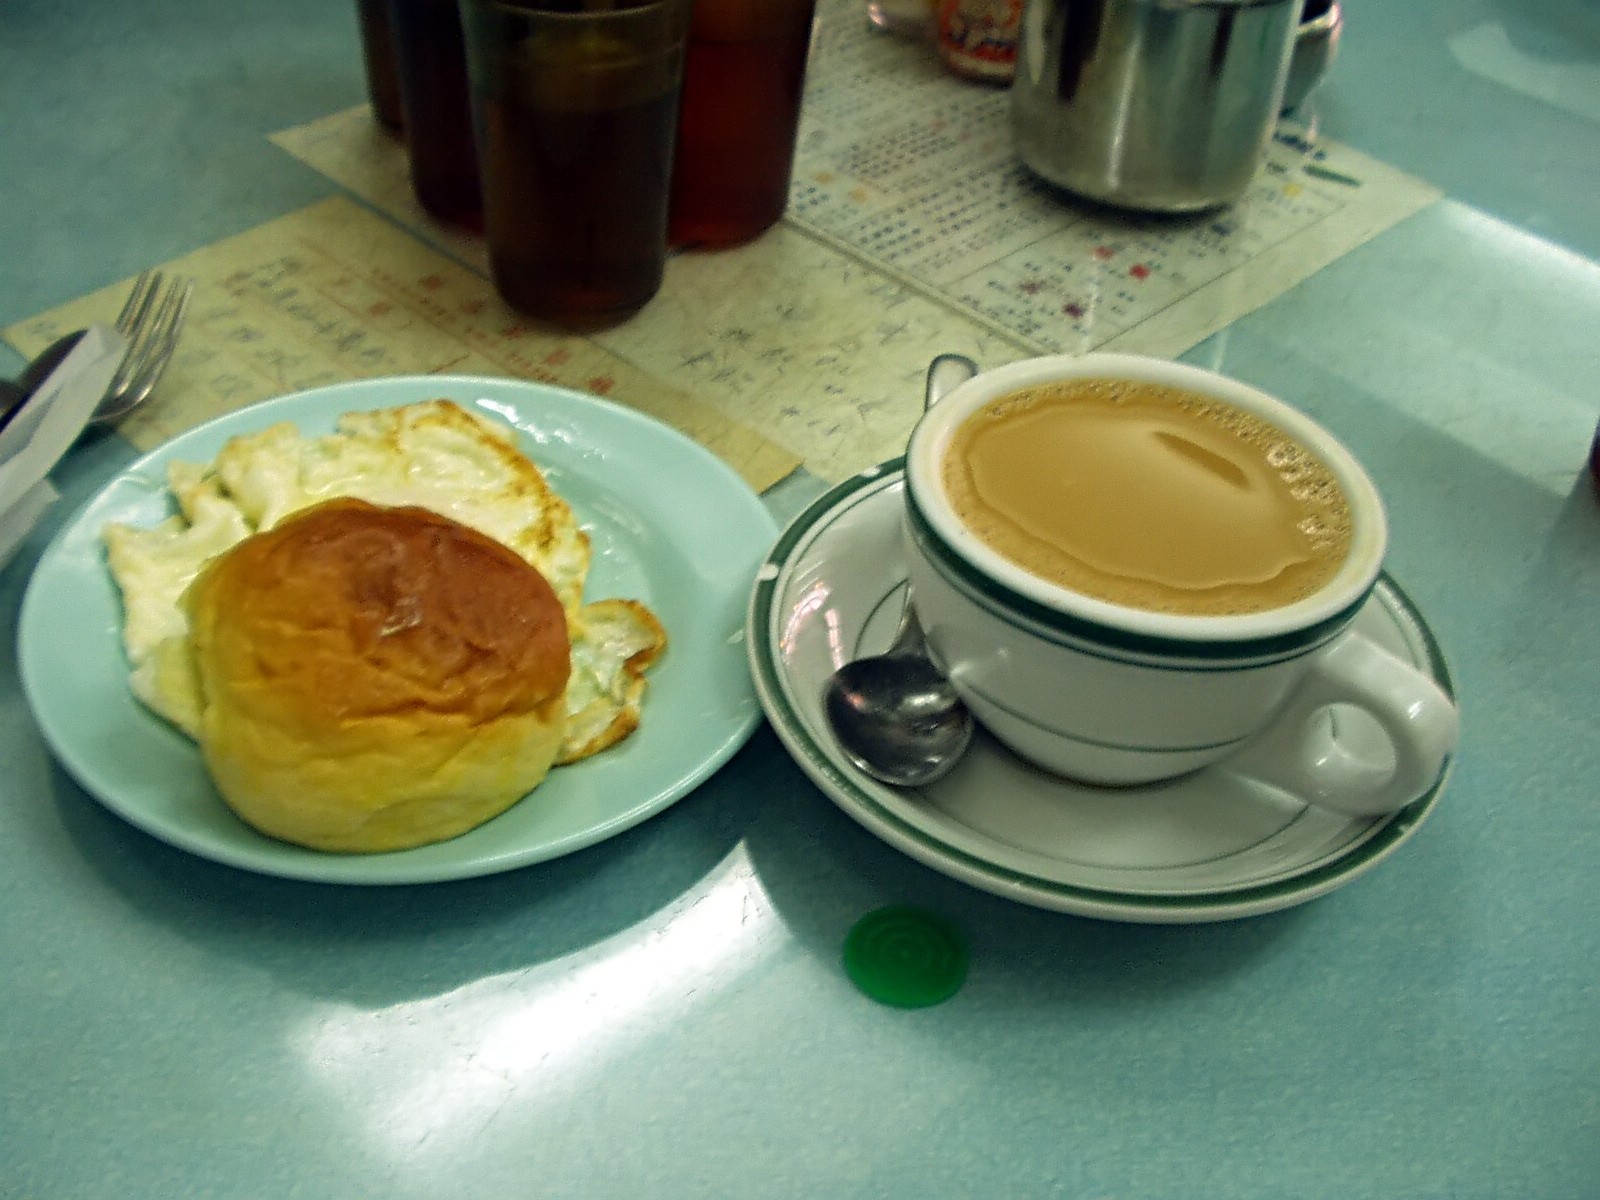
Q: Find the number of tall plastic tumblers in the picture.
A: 4